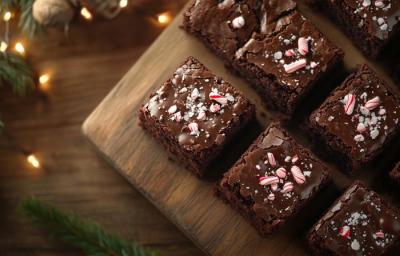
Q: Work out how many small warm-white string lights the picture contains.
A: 8